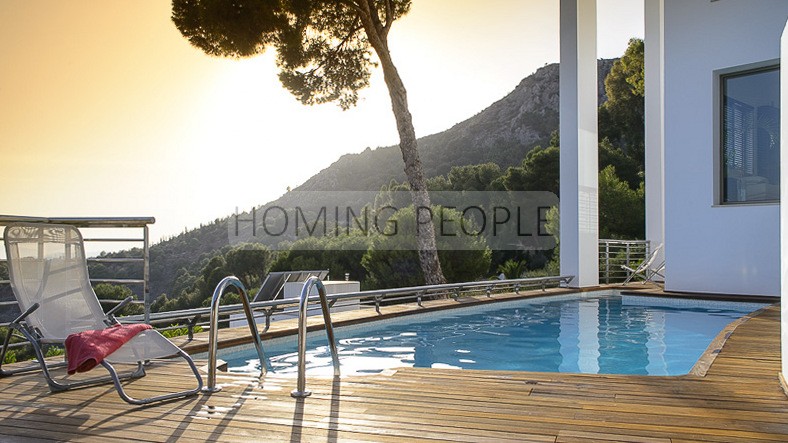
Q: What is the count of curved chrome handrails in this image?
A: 2